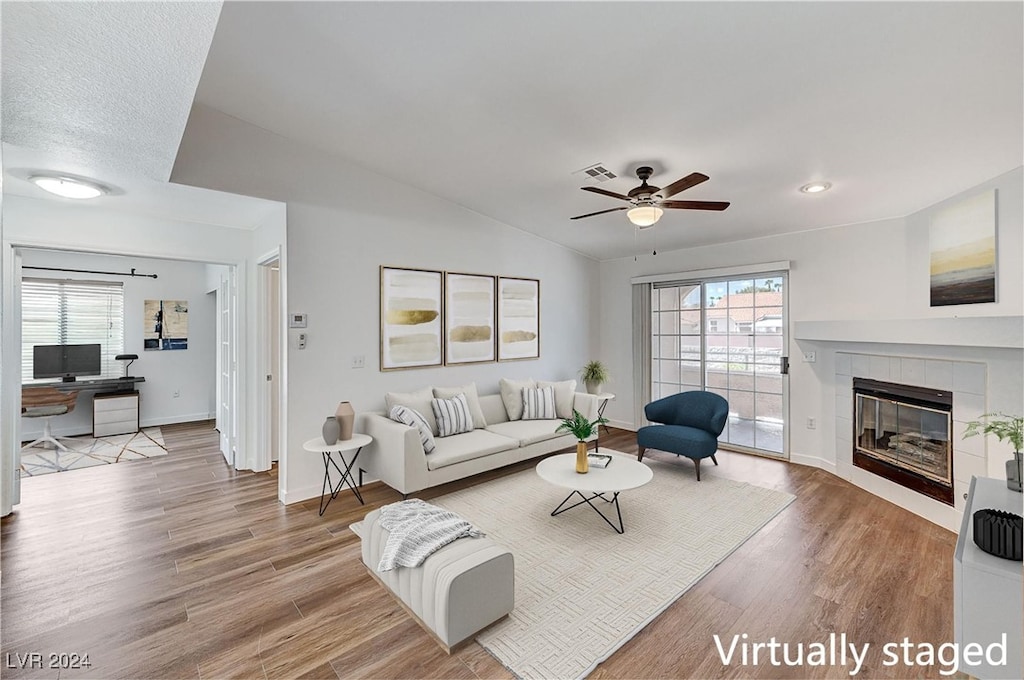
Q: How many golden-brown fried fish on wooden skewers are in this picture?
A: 0